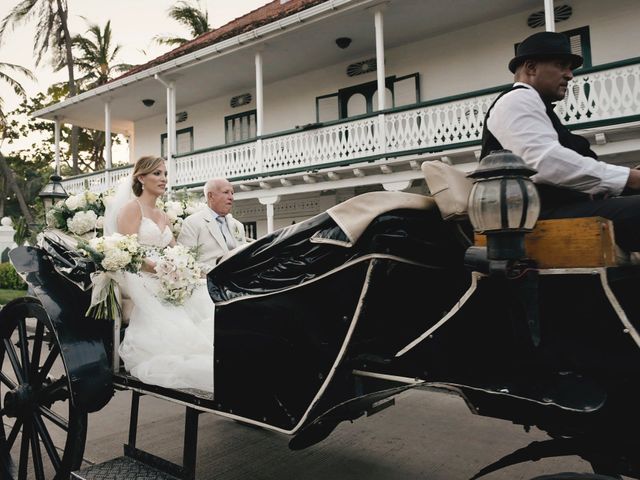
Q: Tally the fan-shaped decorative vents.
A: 4